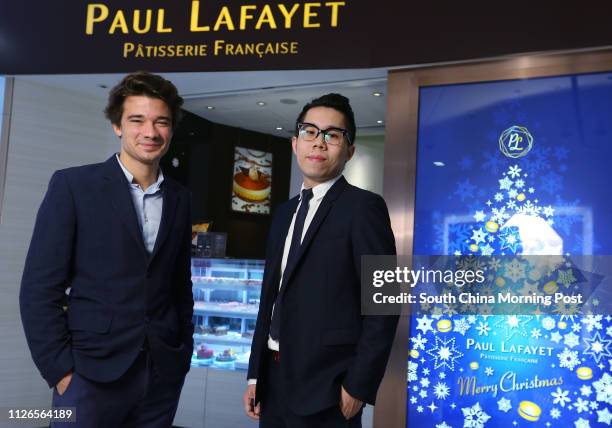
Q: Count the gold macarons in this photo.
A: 11